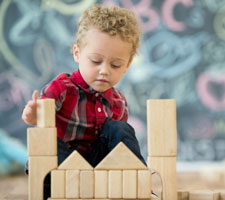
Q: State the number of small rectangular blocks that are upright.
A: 7